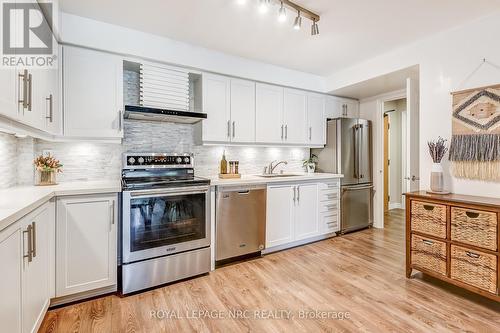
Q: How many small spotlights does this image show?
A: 5